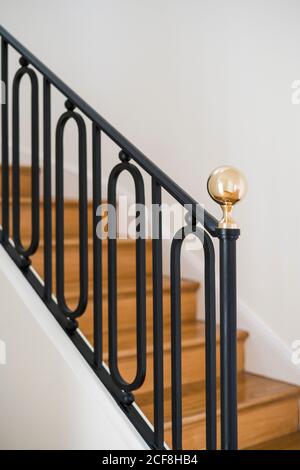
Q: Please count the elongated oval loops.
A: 4